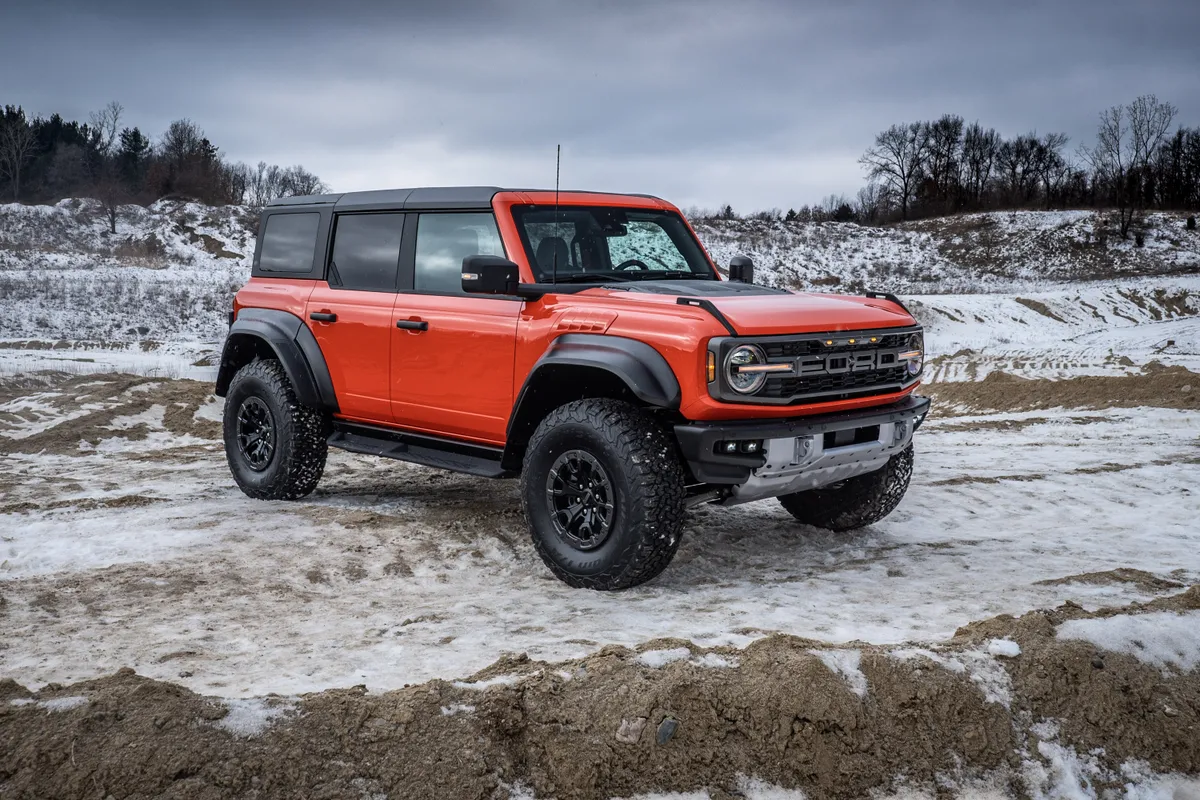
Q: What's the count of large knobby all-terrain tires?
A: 3